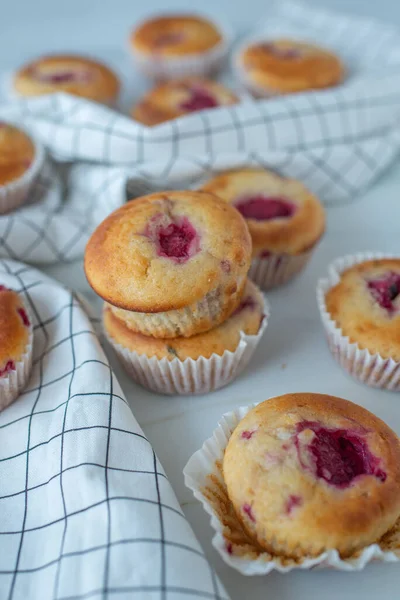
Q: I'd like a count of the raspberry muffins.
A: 11